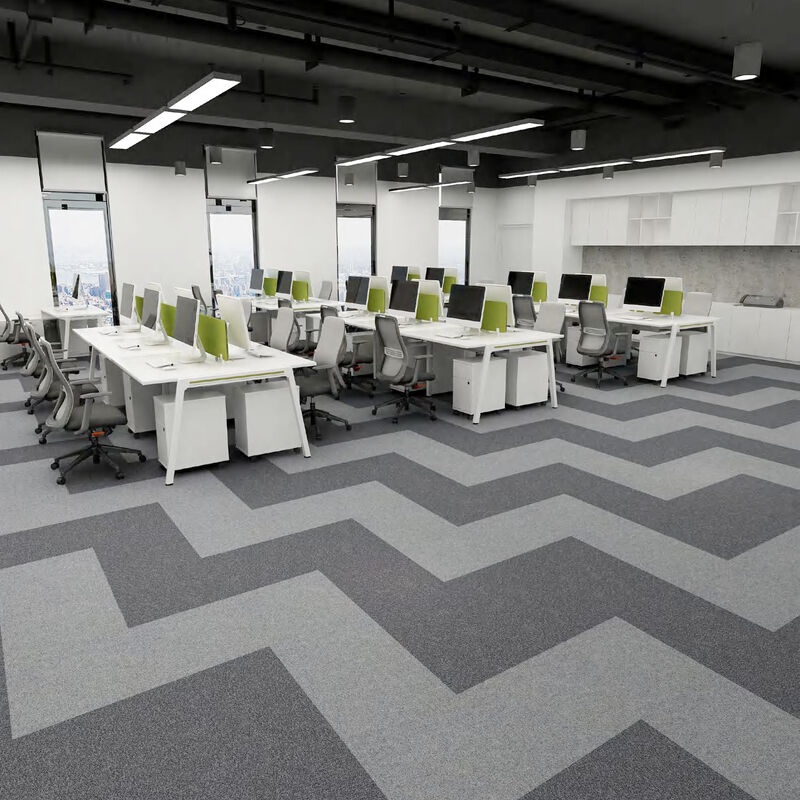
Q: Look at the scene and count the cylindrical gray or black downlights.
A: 13